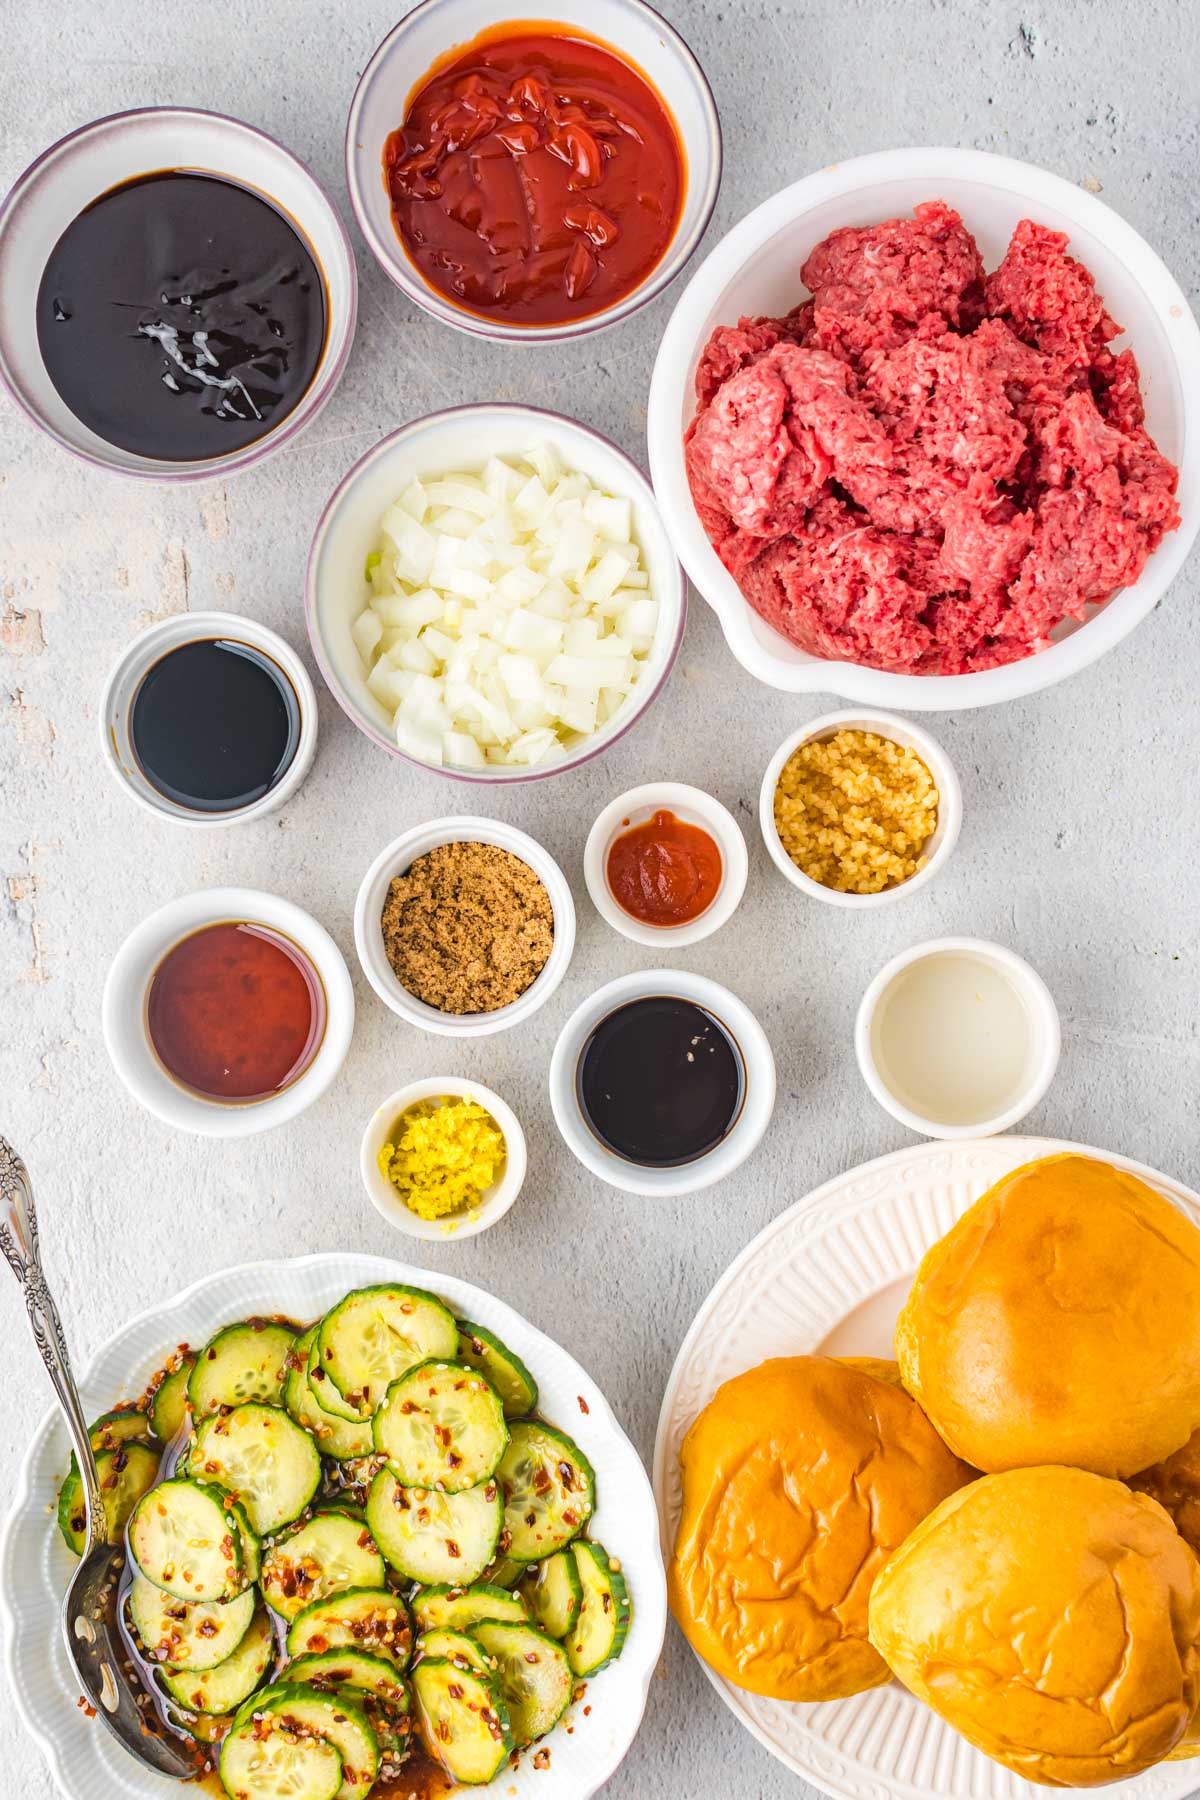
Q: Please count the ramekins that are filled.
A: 8